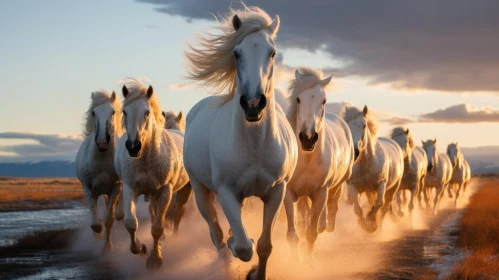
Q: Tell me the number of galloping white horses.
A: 9